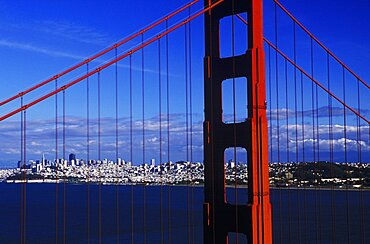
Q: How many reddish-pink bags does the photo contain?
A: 0